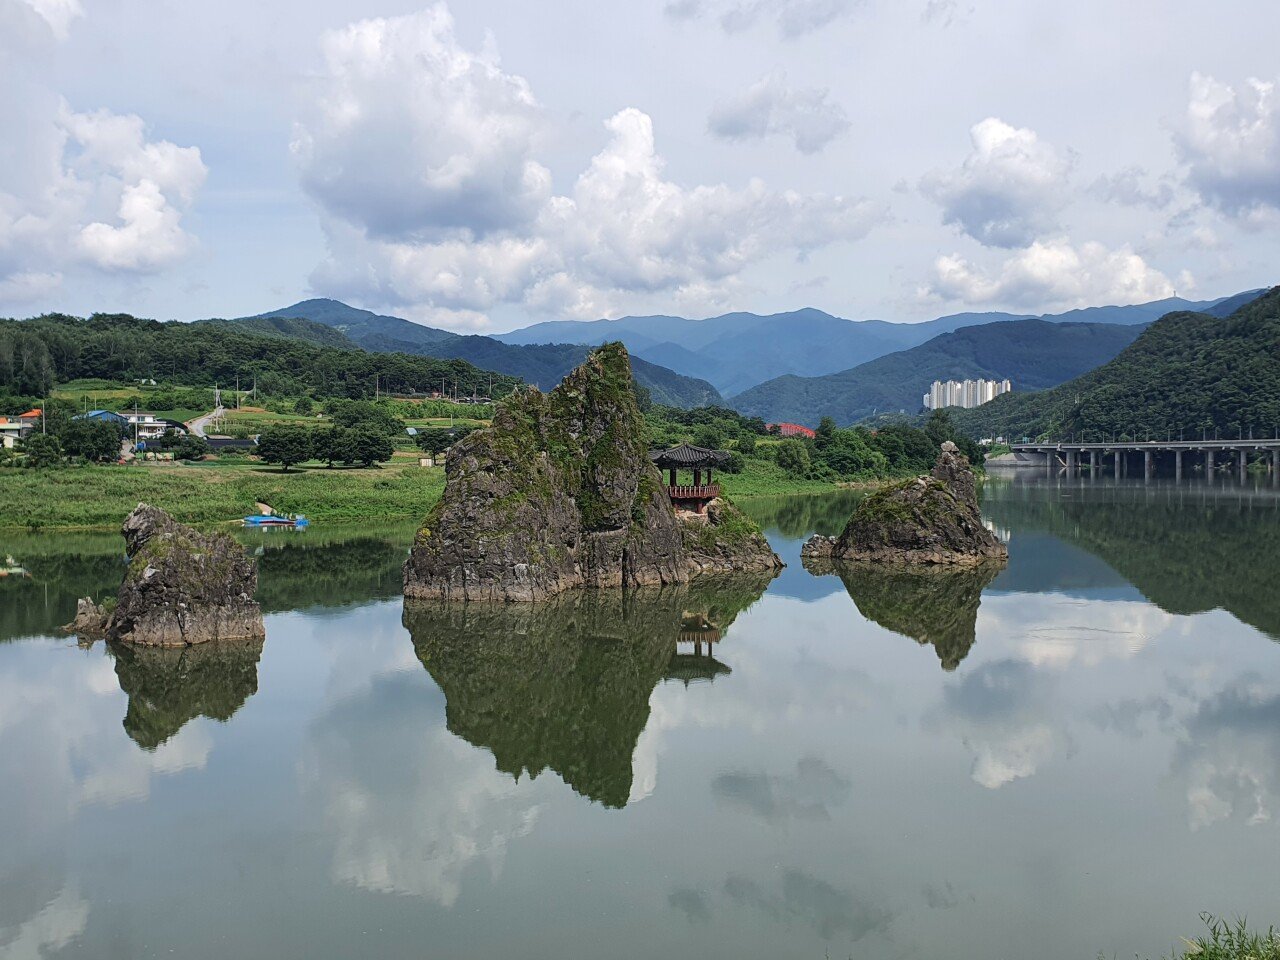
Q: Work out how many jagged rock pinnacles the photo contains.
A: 3